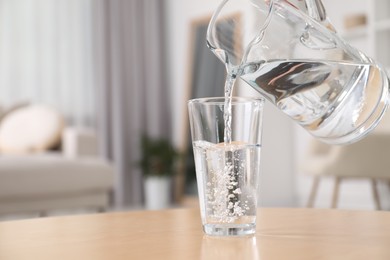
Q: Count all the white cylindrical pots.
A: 1